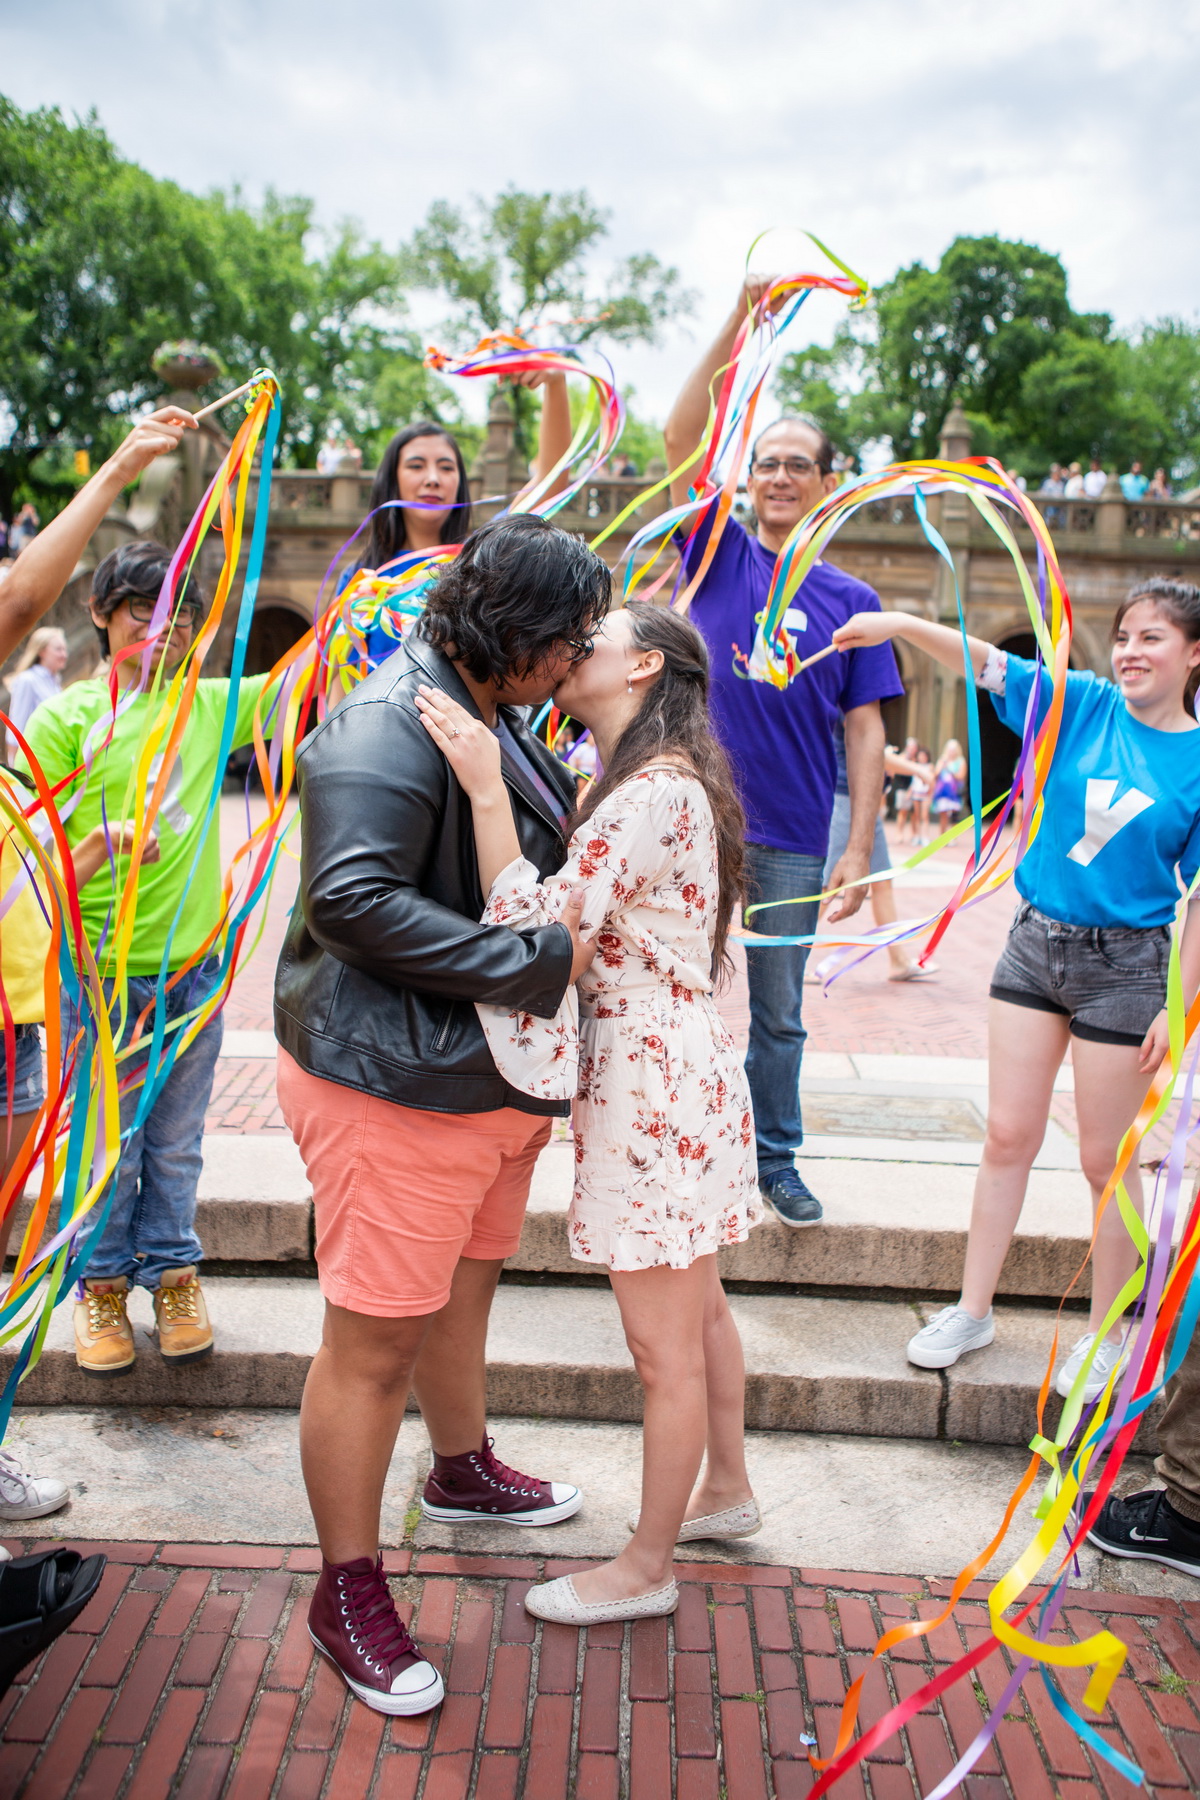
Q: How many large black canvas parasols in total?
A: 0